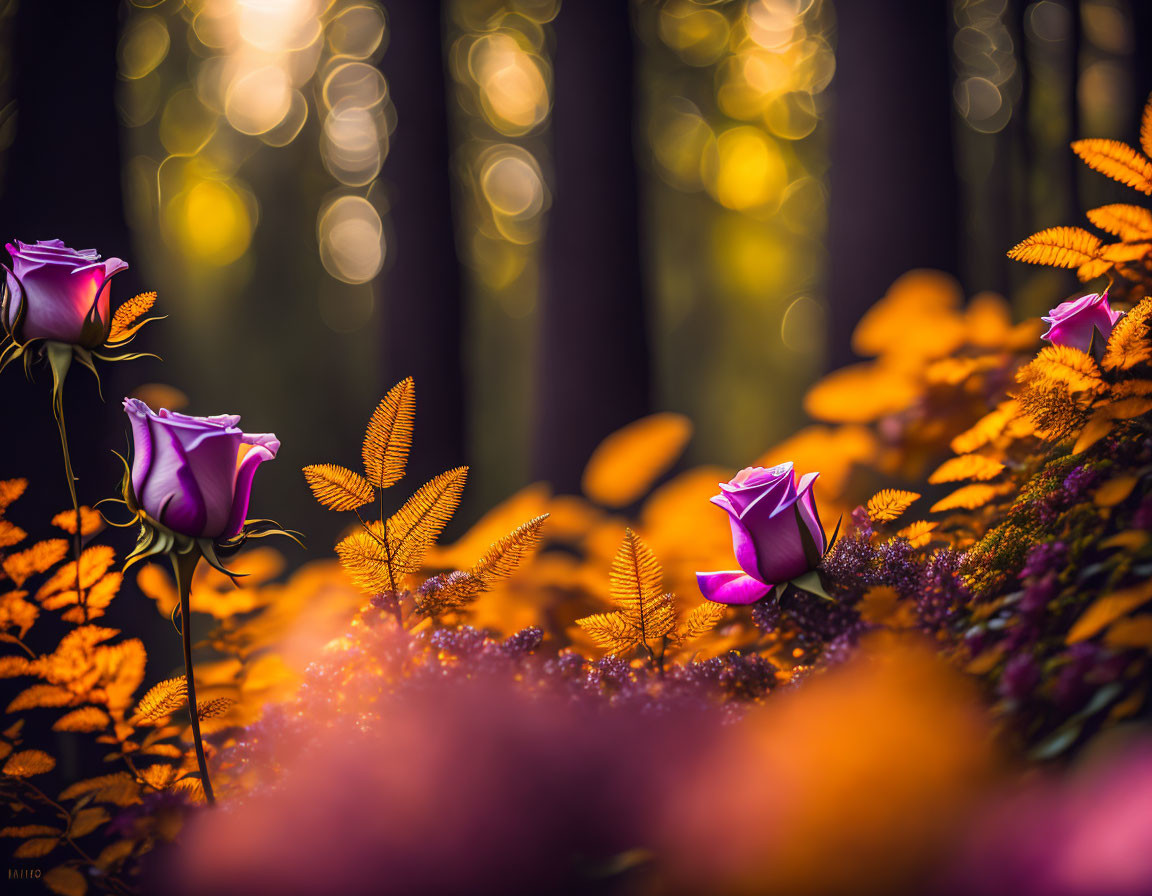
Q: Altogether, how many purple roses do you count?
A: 4